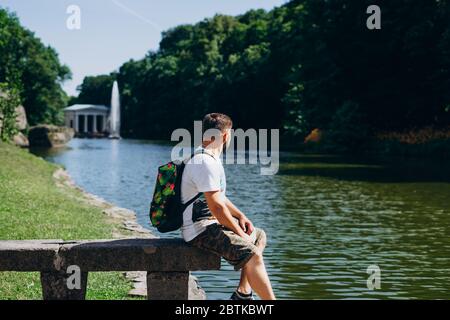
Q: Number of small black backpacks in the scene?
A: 1